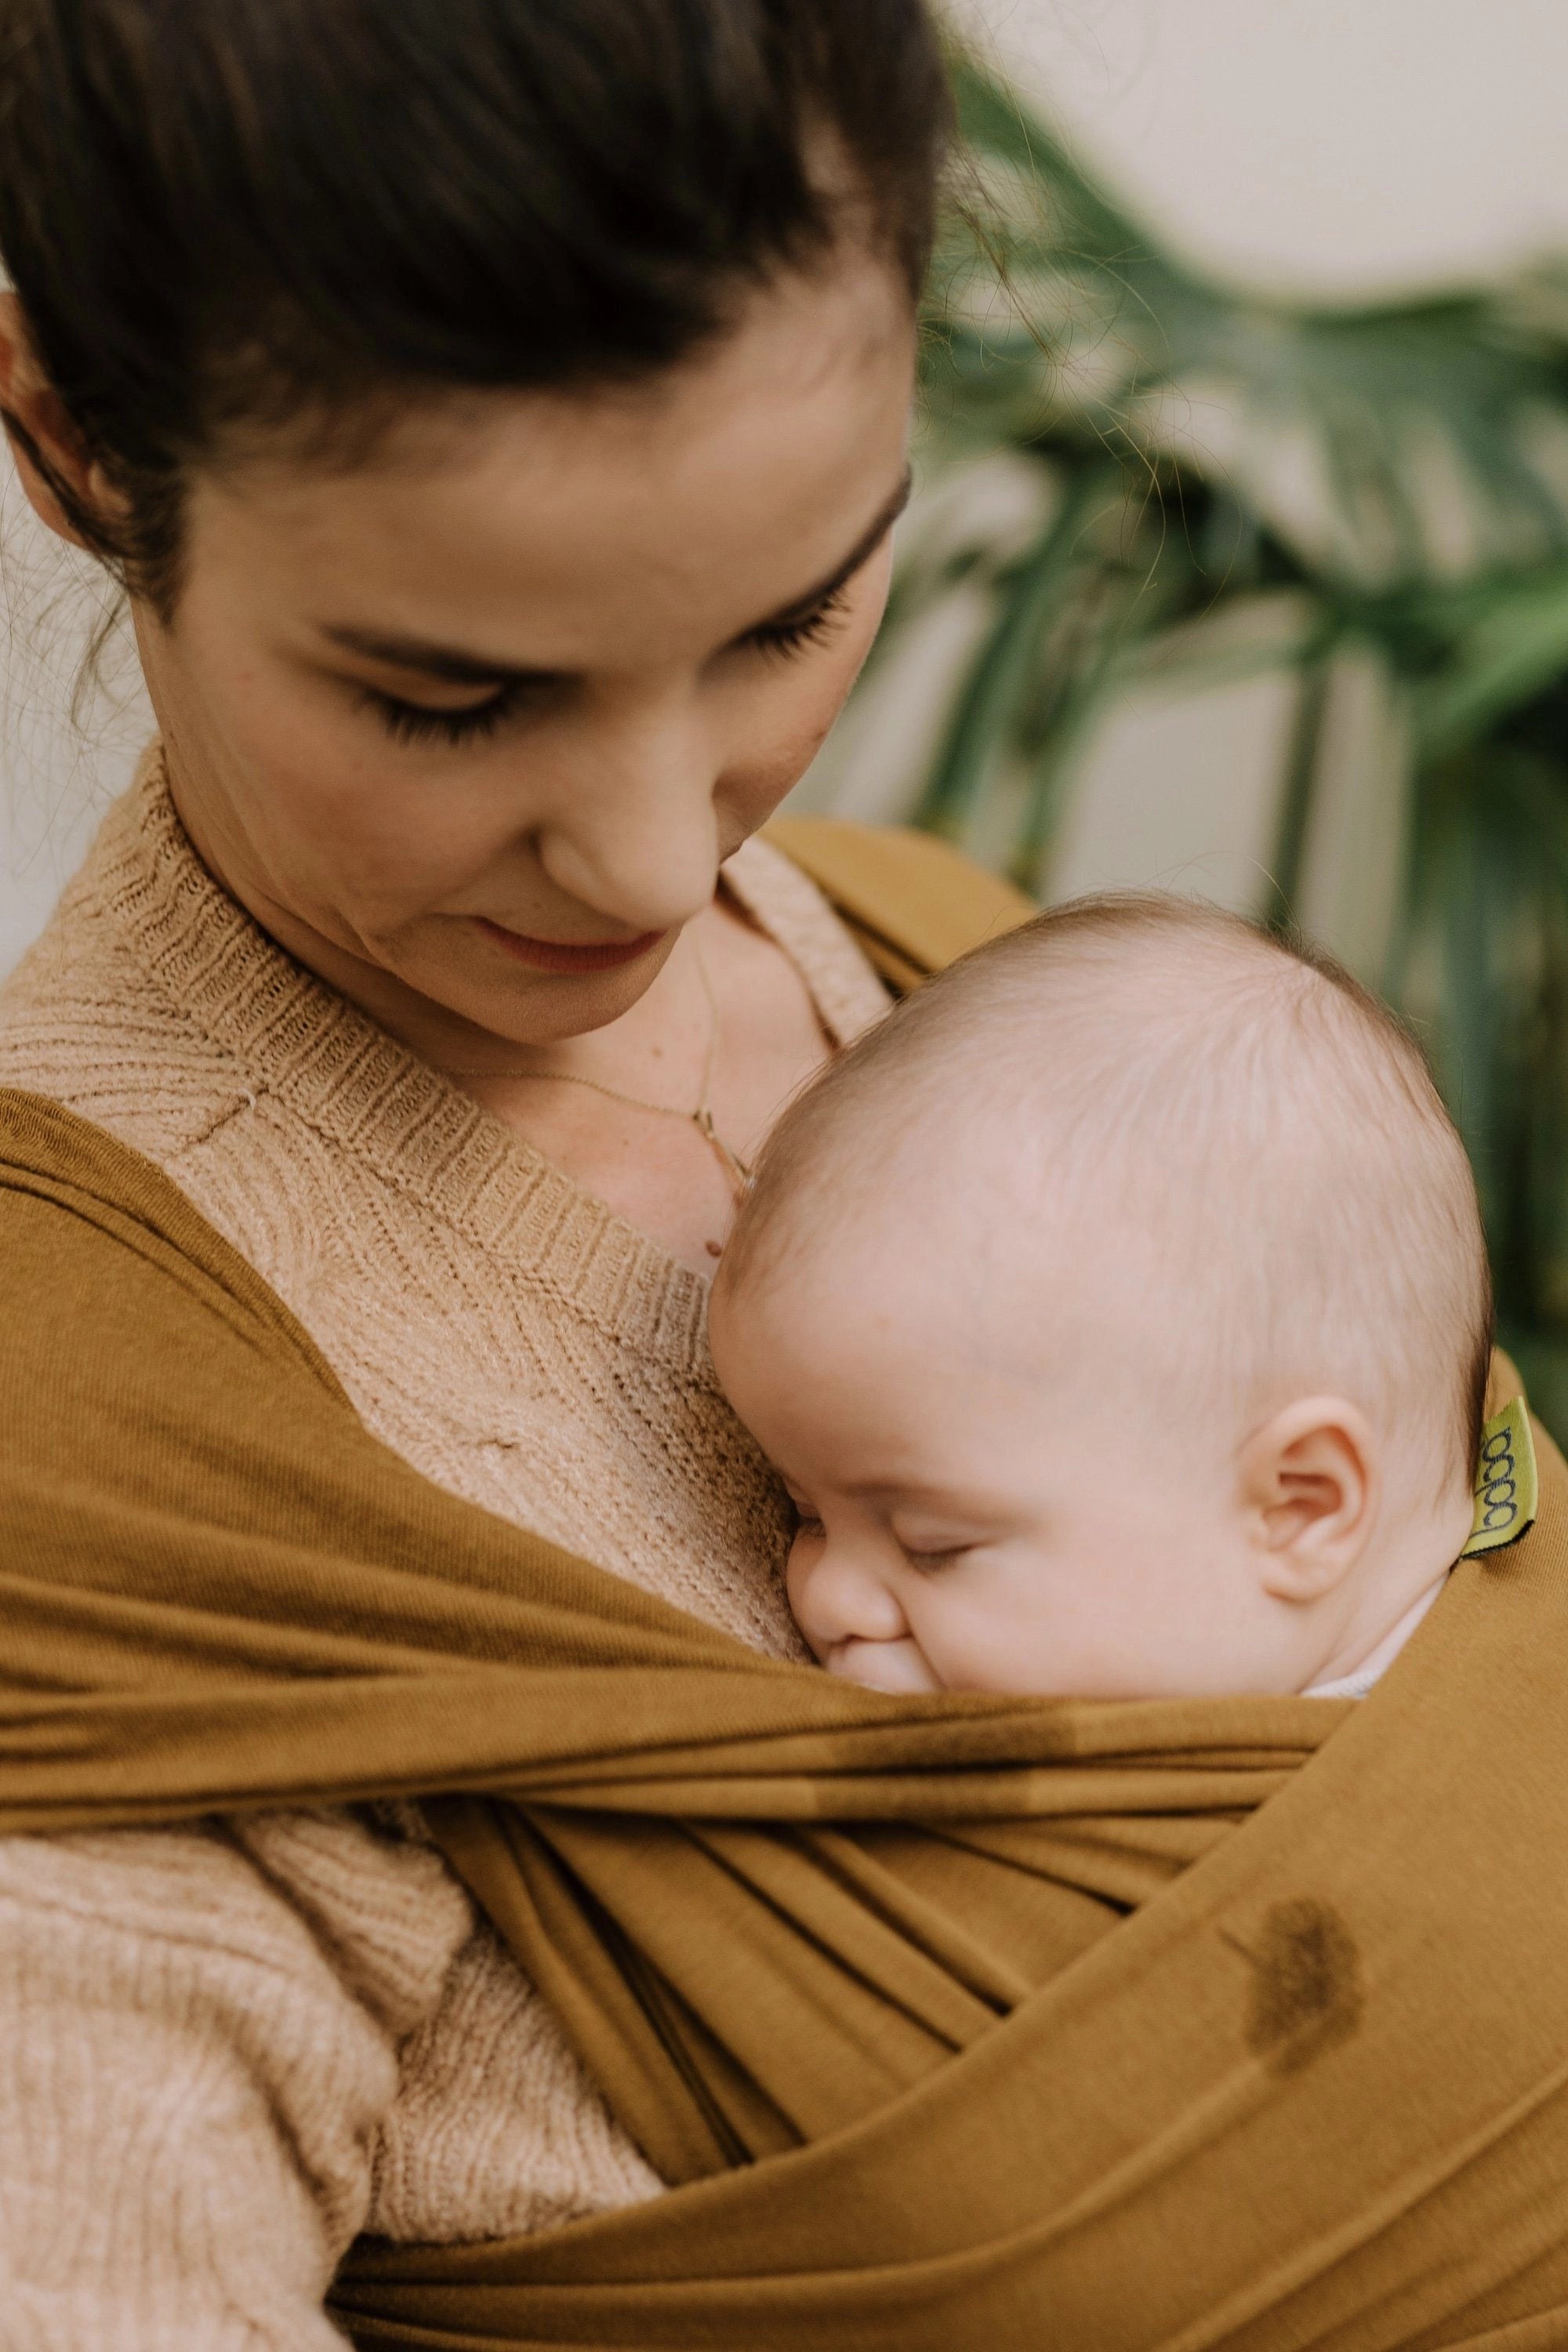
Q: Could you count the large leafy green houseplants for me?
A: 1